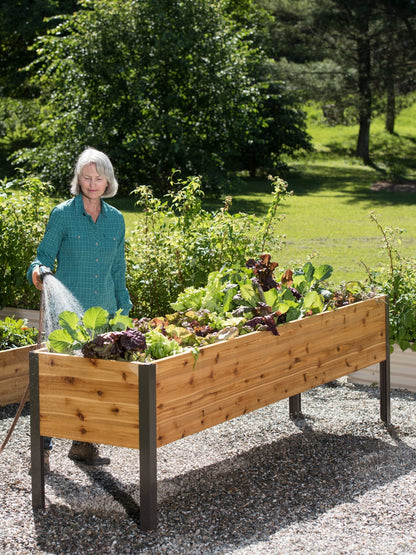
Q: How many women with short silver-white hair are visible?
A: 1